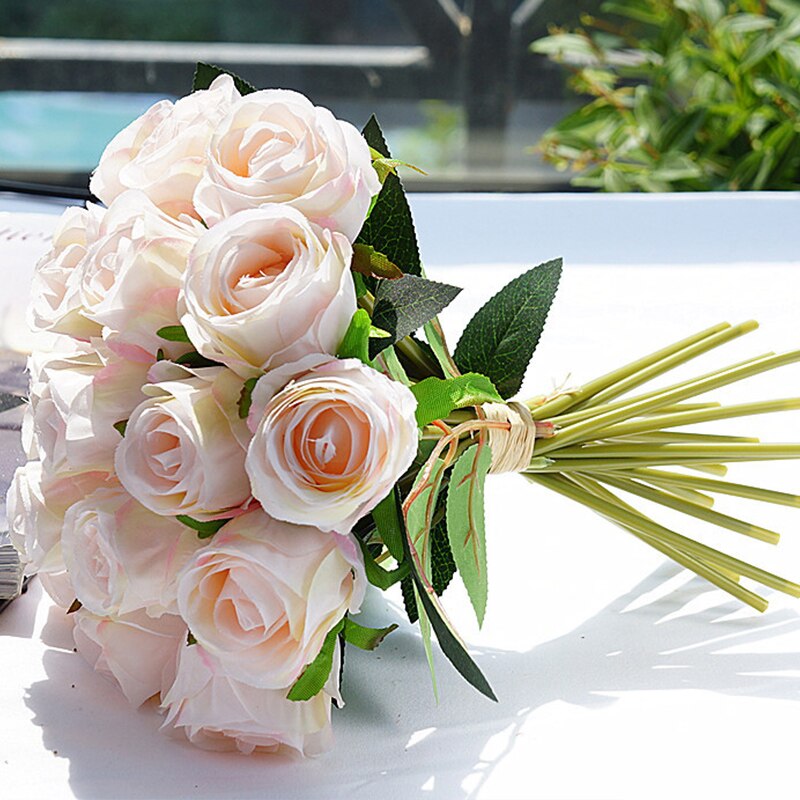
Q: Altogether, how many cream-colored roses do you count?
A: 13